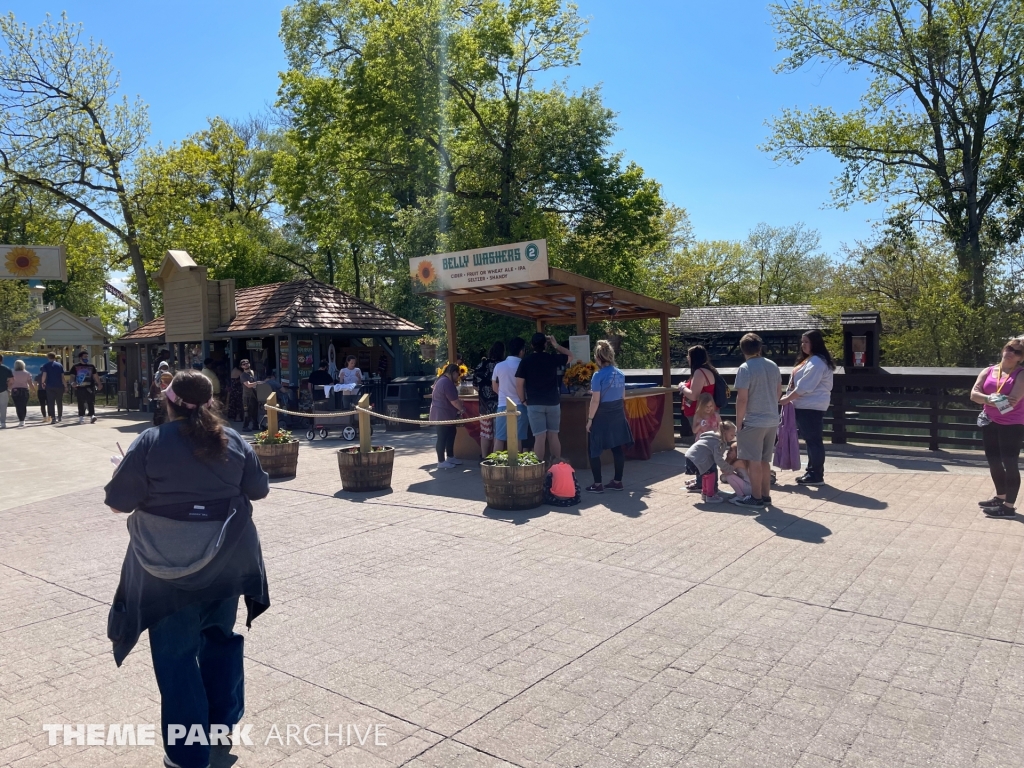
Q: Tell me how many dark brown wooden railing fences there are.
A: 1